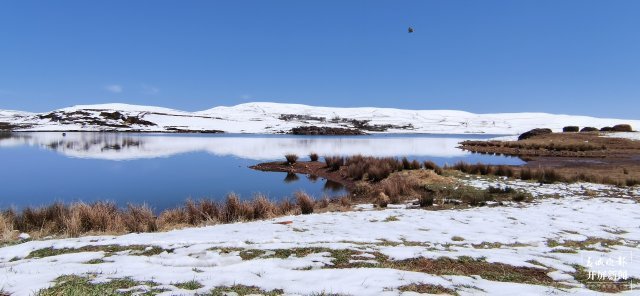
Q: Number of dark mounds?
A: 5